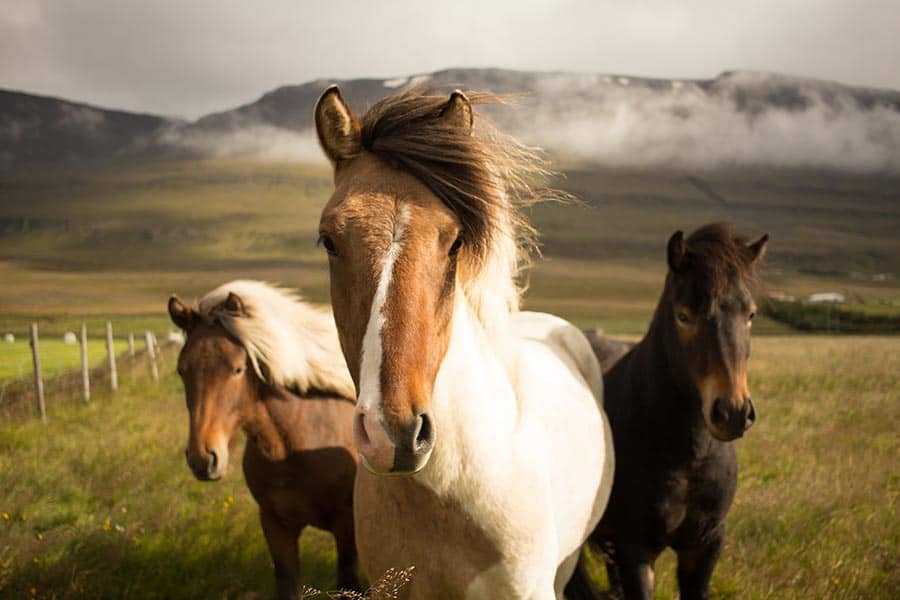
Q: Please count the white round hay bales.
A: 2